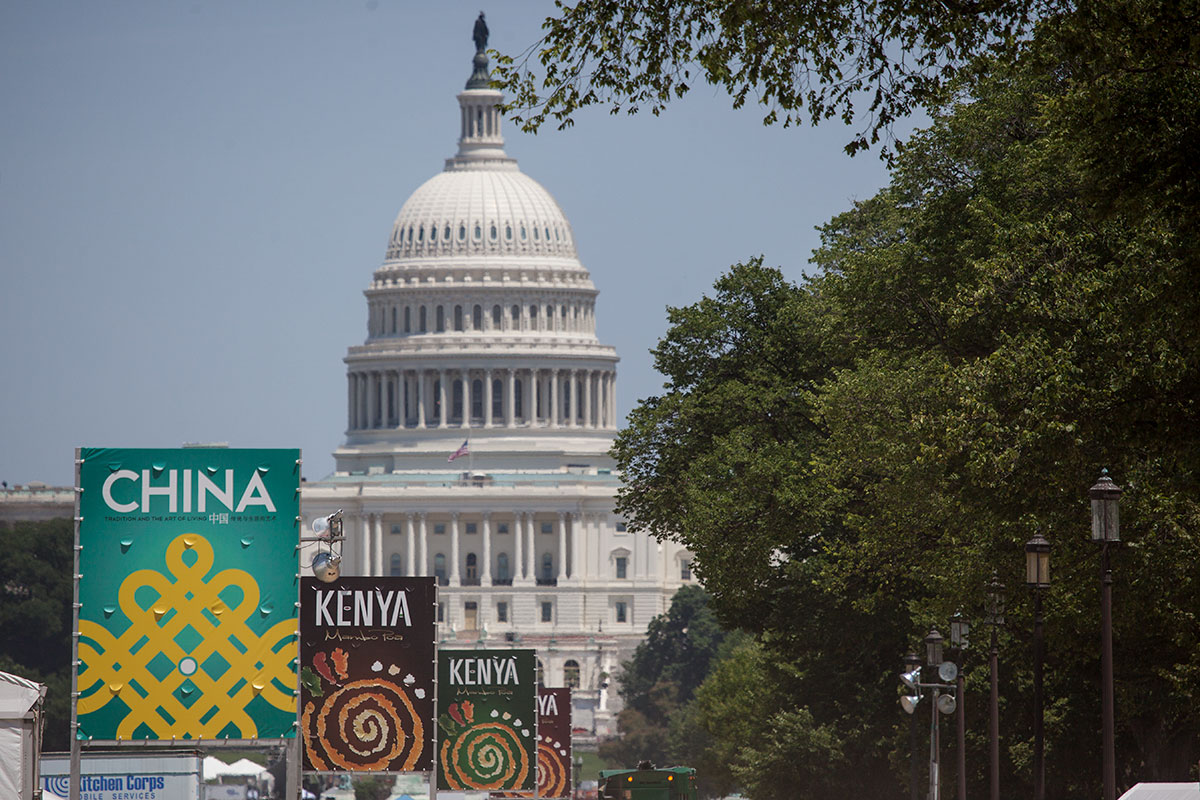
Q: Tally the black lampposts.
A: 6